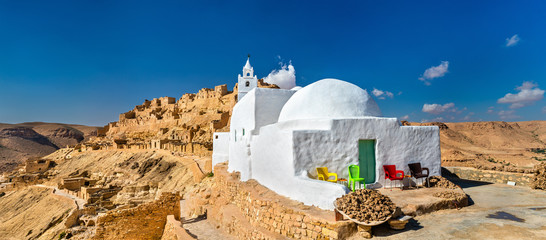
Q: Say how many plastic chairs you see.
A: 4